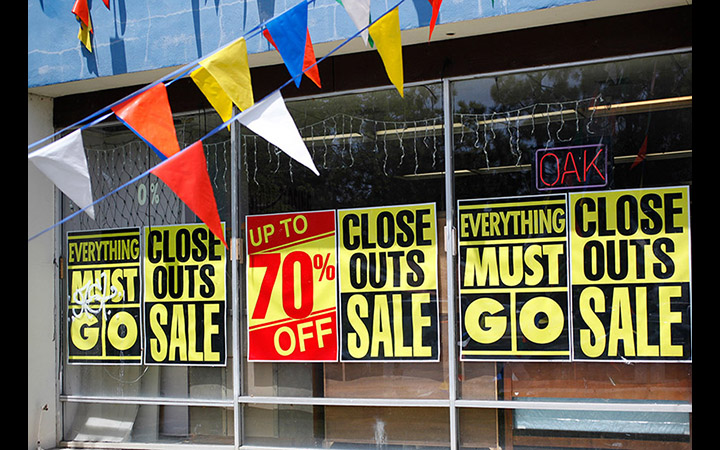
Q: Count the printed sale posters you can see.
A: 6